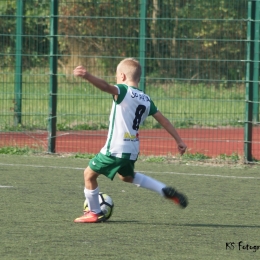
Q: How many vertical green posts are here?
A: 5